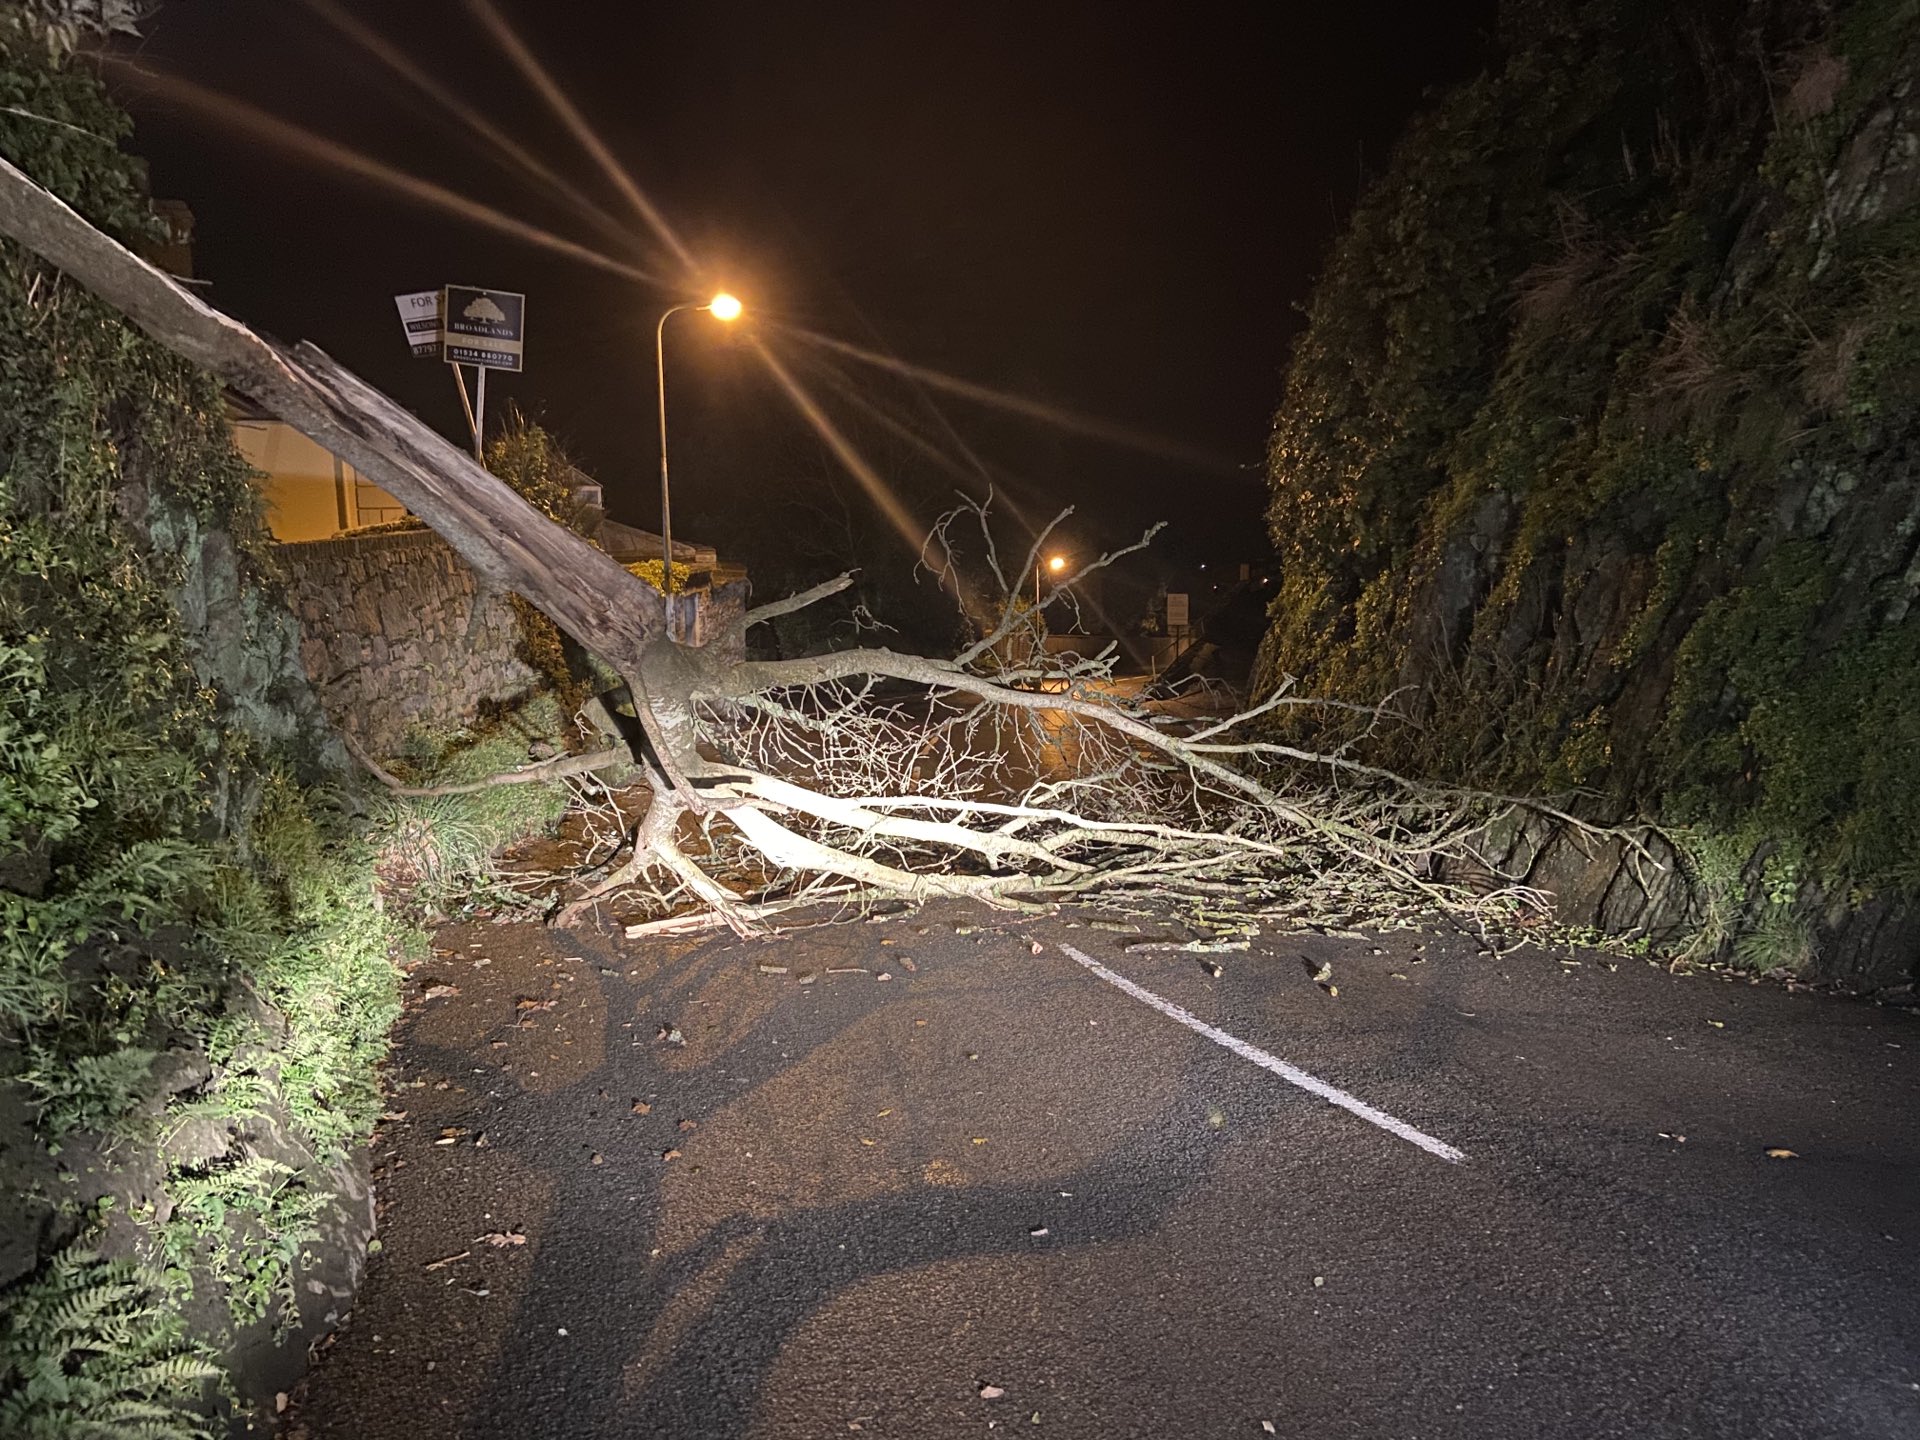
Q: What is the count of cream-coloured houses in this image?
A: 1